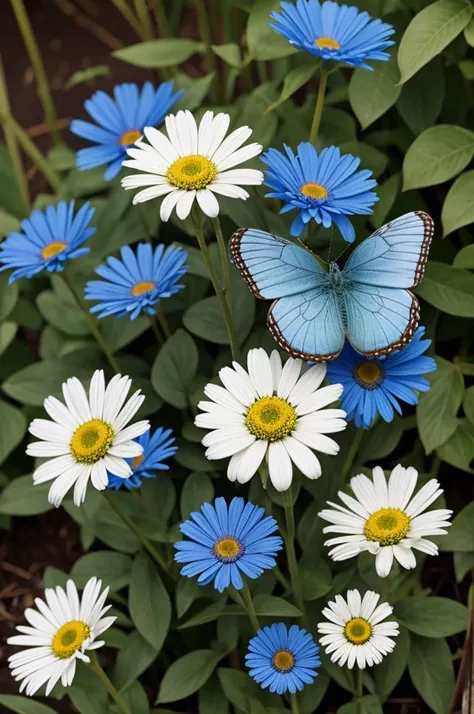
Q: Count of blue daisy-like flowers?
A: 9